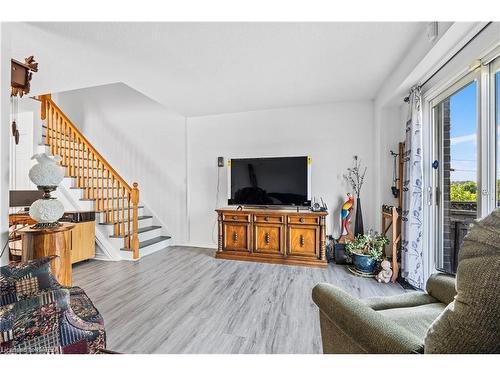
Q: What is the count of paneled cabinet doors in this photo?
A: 3